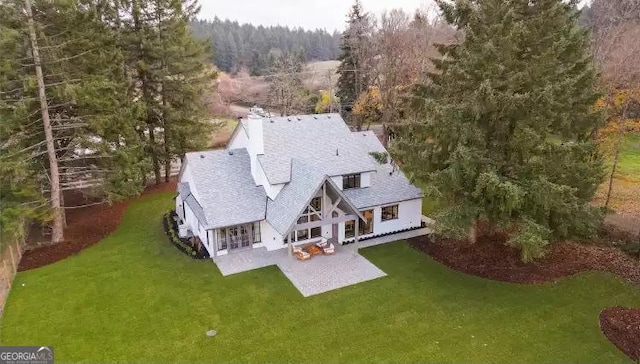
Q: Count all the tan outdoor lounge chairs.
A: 4